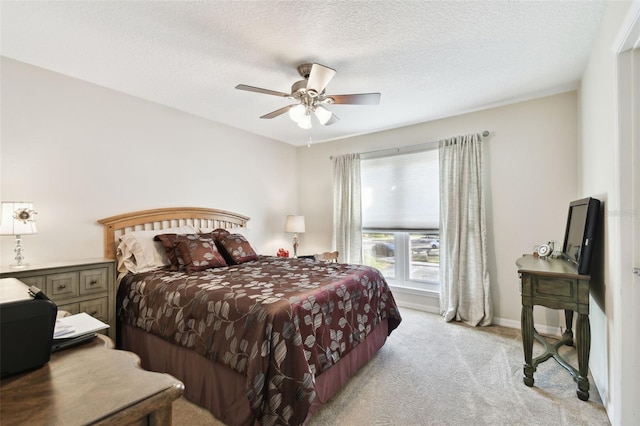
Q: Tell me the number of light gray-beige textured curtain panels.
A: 2